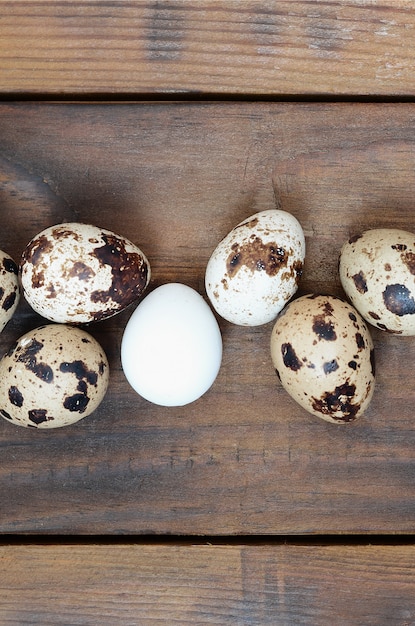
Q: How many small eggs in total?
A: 7